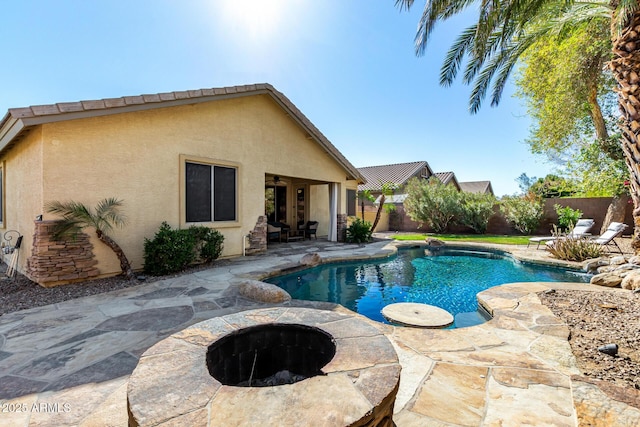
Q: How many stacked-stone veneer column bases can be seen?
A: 3